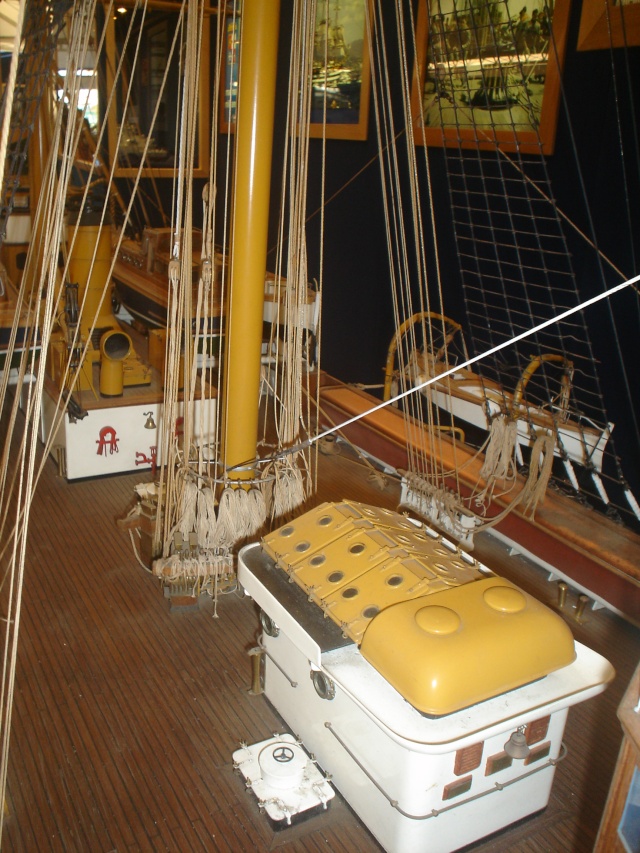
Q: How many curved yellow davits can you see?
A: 2